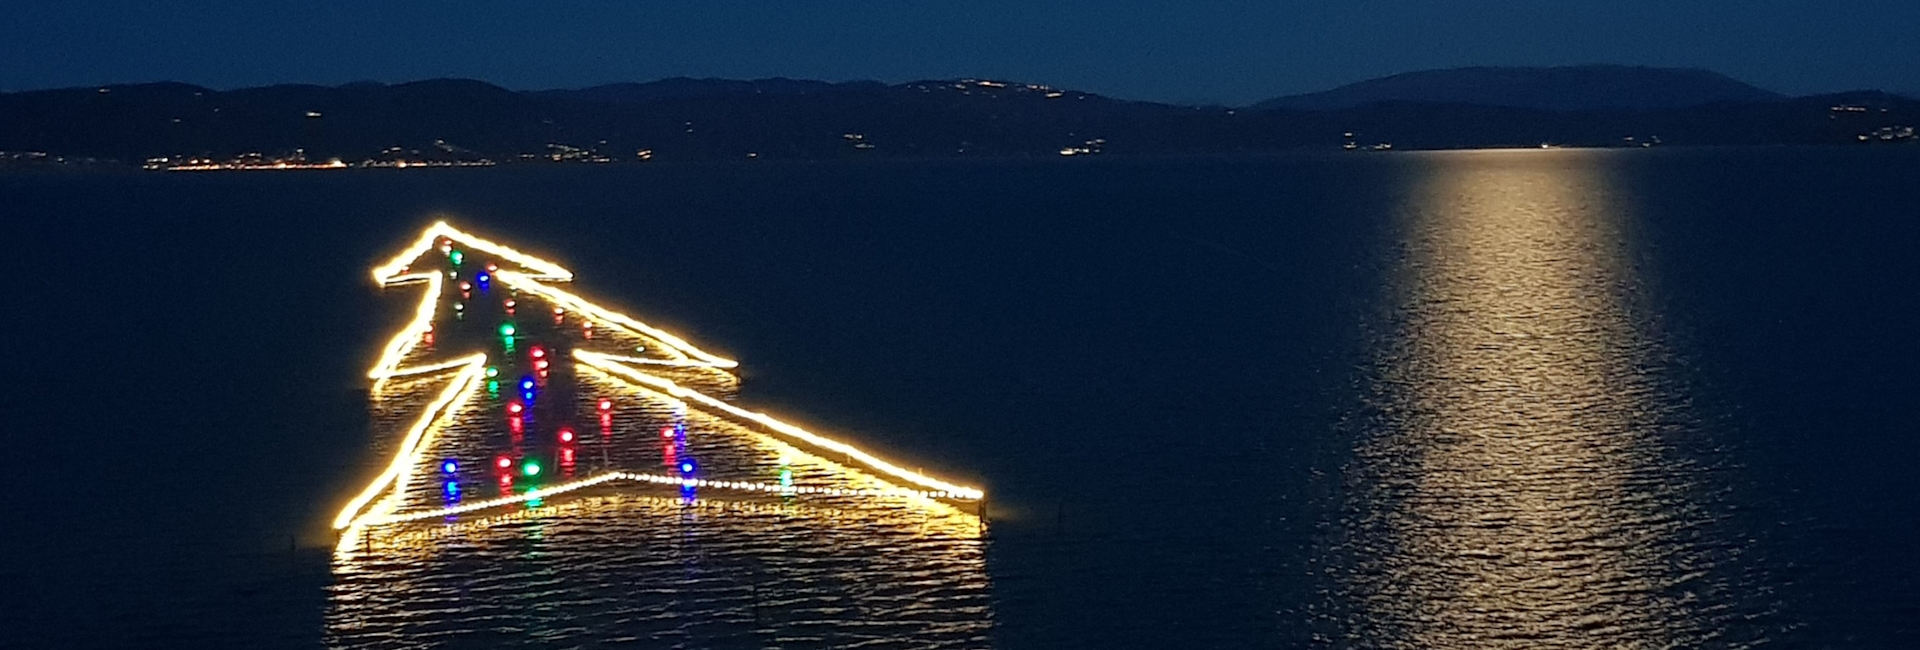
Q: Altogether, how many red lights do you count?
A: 15